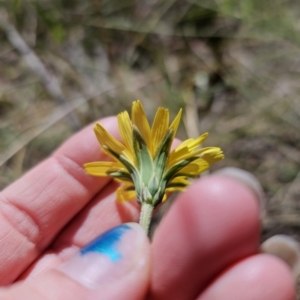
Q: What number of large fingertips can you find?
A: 3